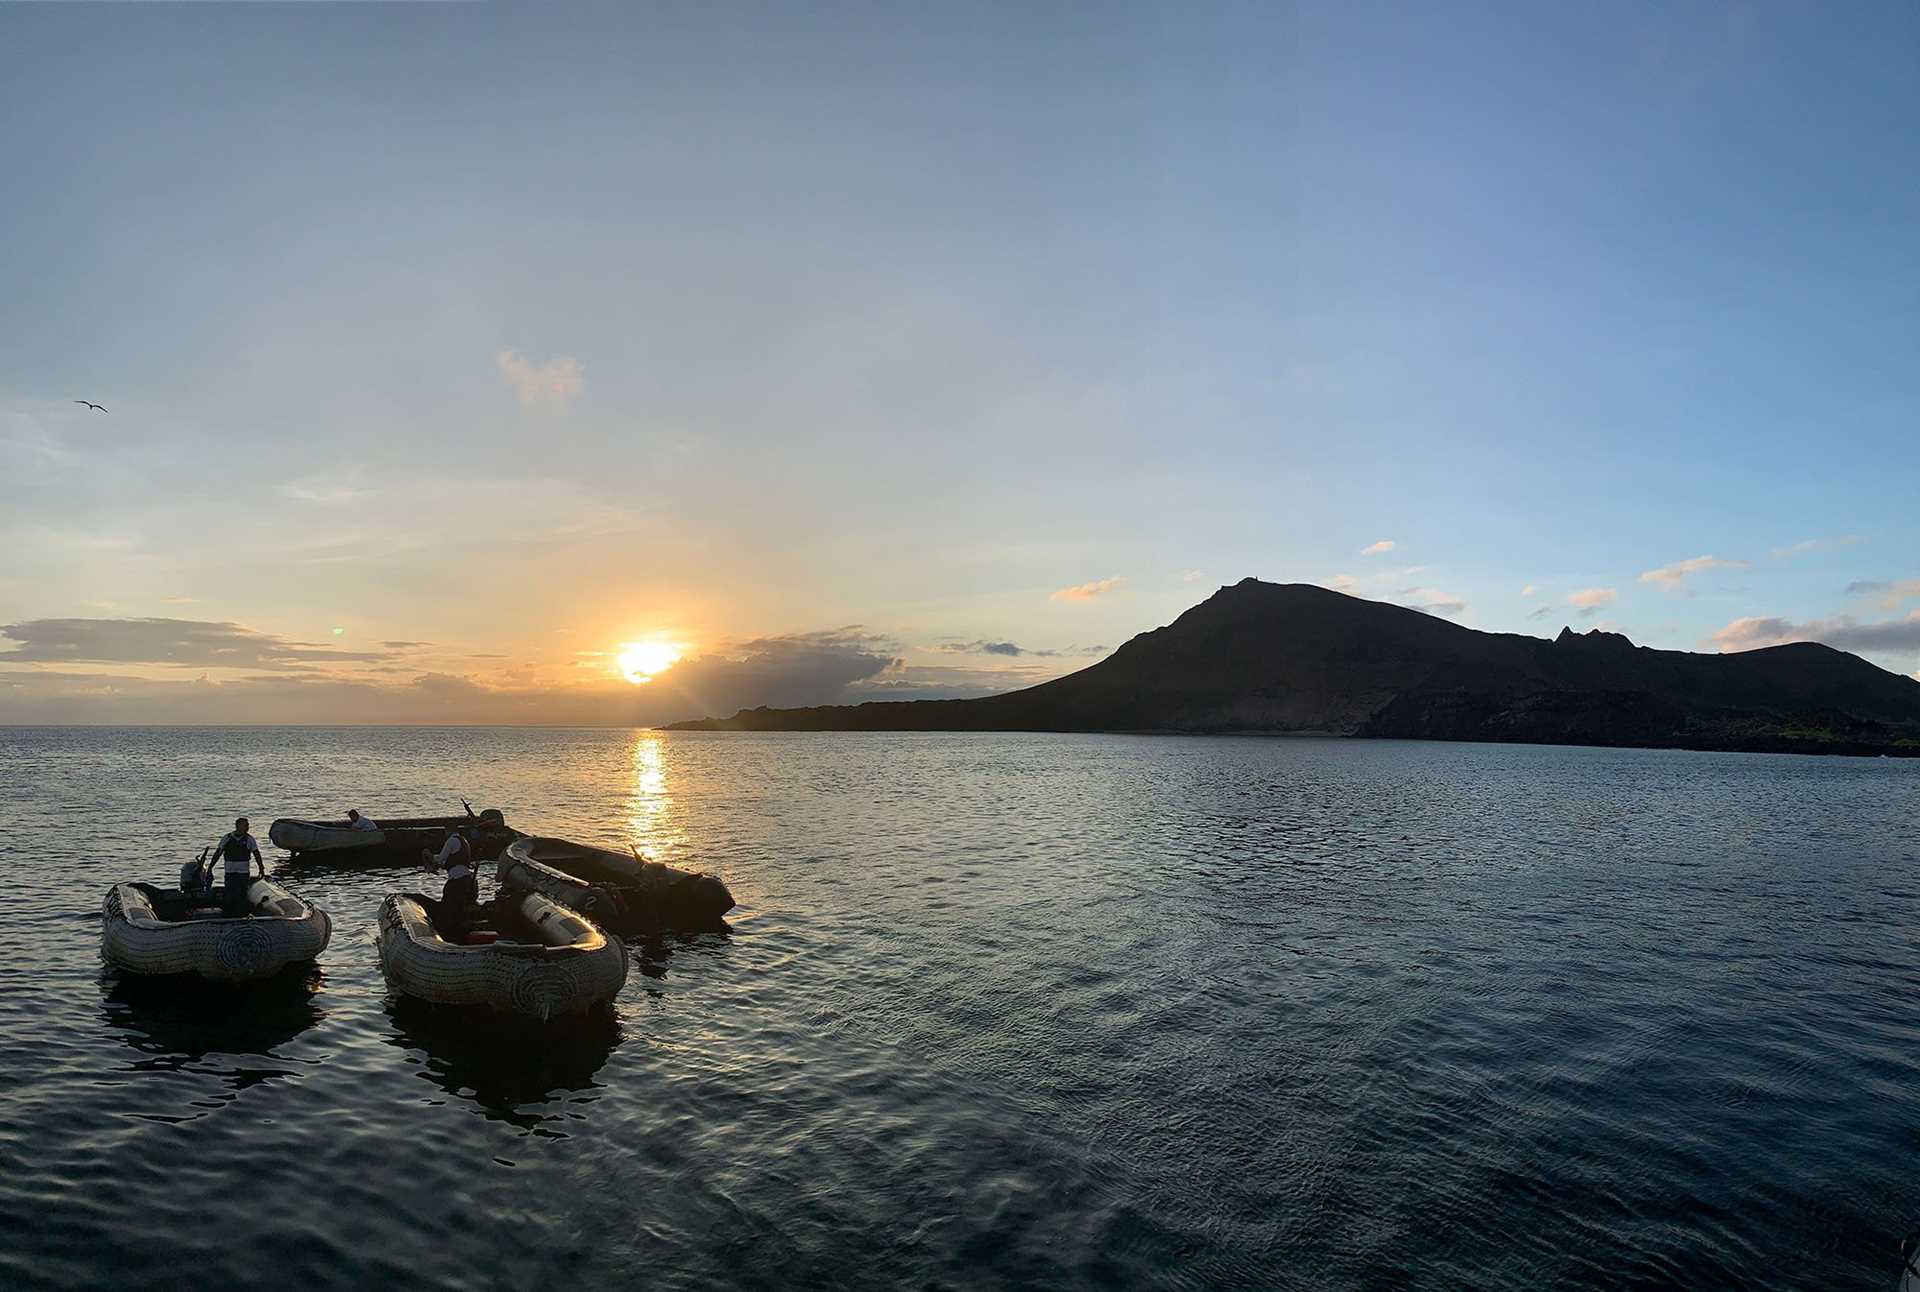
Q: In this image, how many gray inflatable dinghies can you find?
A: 4